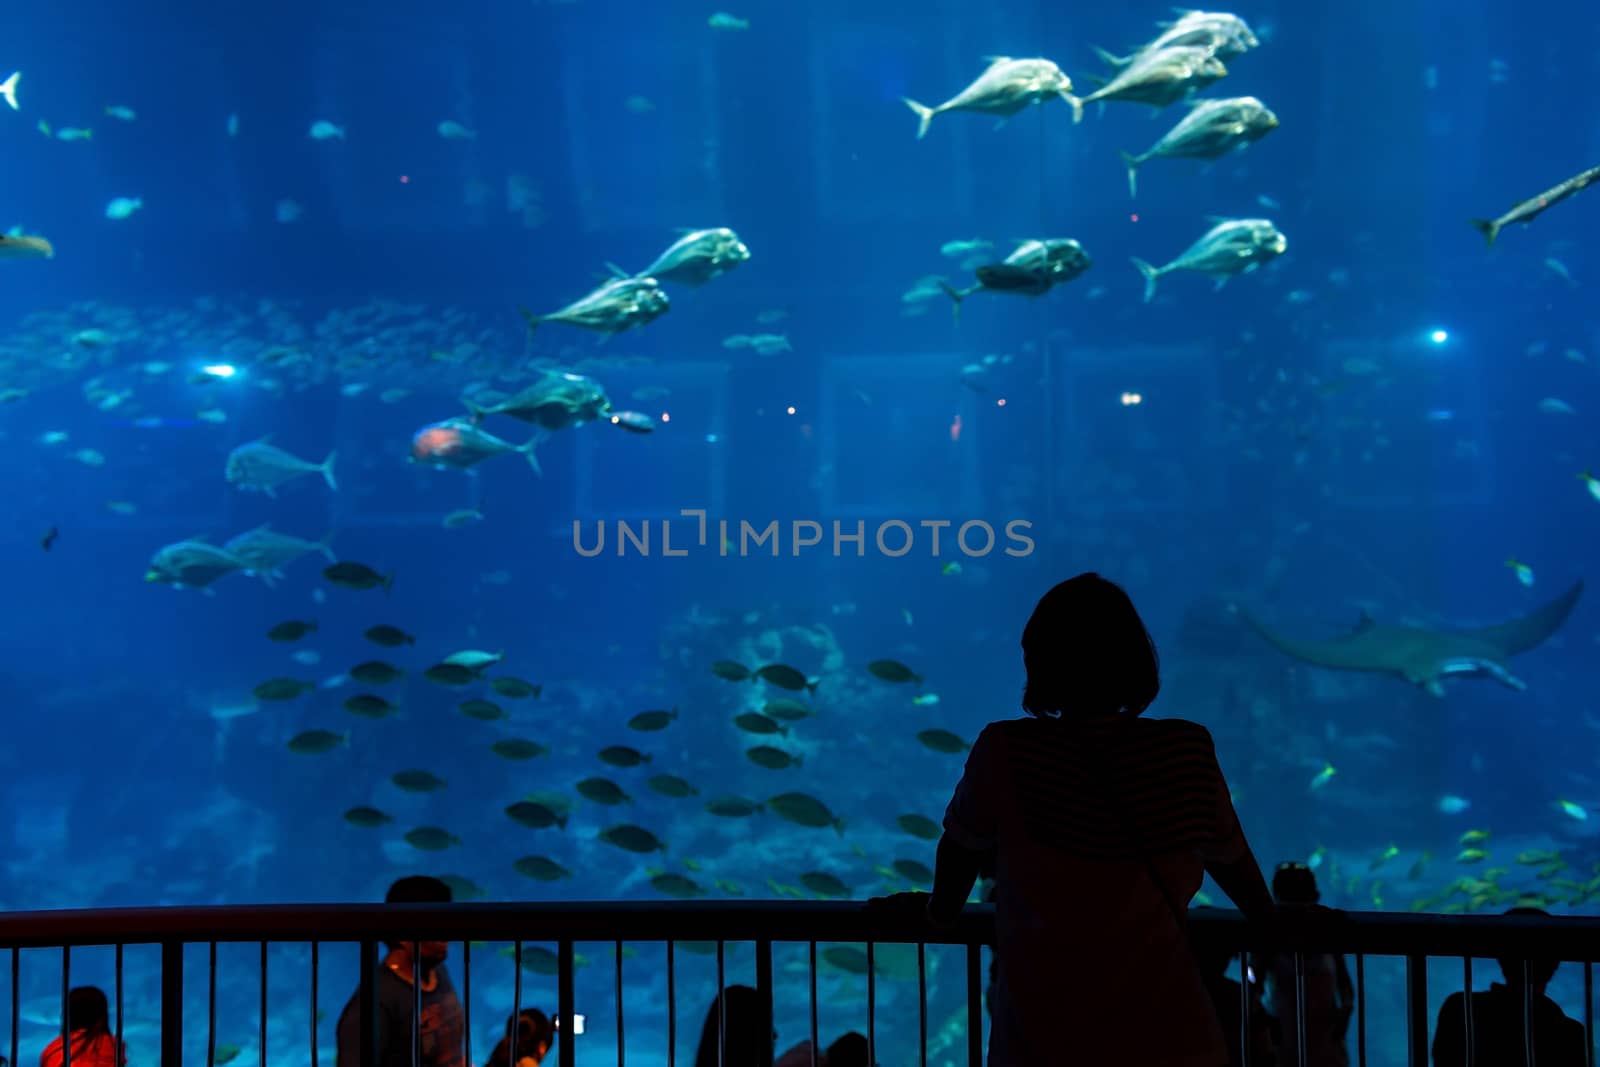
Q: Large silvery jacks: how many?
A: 13